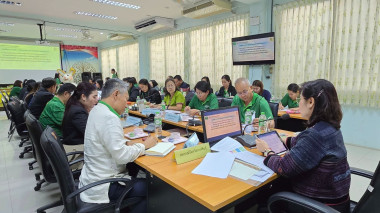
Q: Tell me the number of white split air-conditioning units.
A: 3